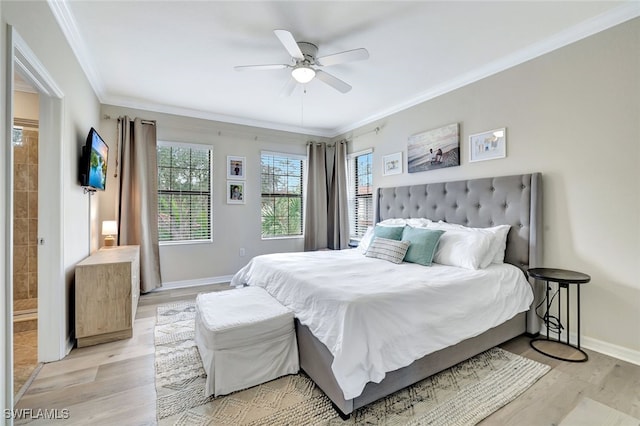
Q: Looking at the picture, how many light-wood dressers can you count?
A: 1